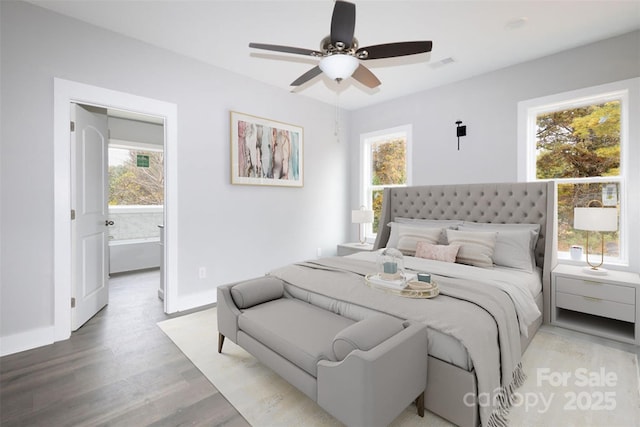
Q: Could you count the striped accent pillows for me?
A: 2